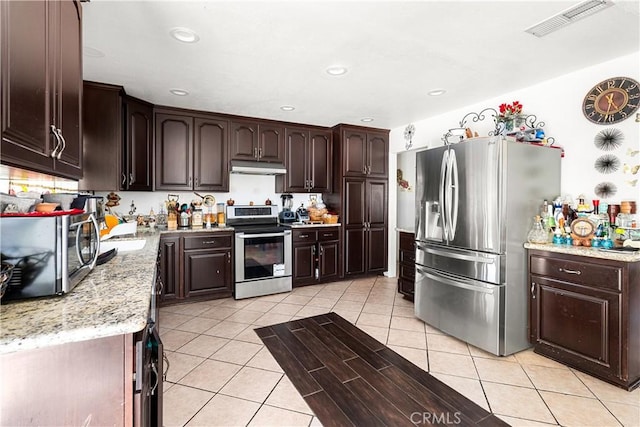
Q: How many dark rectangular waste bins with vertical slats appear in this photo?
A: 0